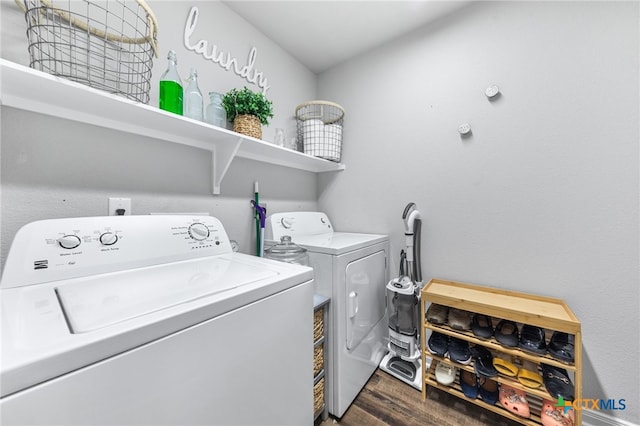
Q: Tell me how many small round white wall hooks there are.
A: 2